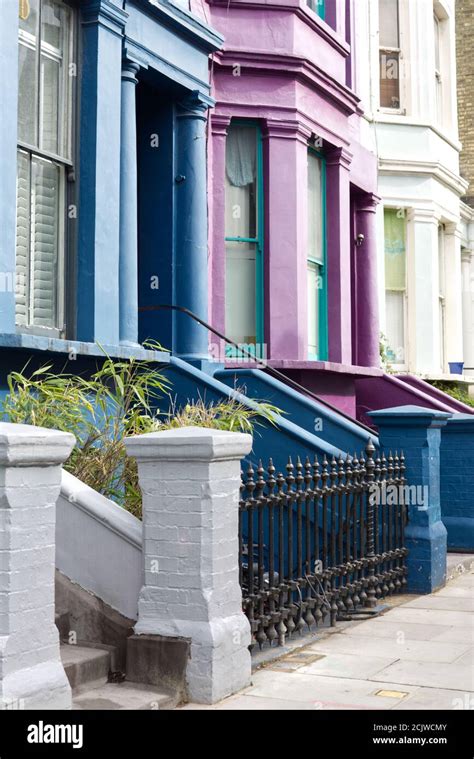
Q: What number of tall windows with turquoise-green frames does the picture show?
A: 2